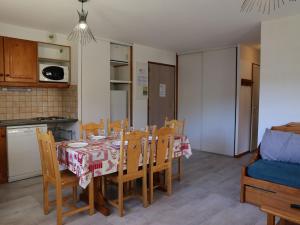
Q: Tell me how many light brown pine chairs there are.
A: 6